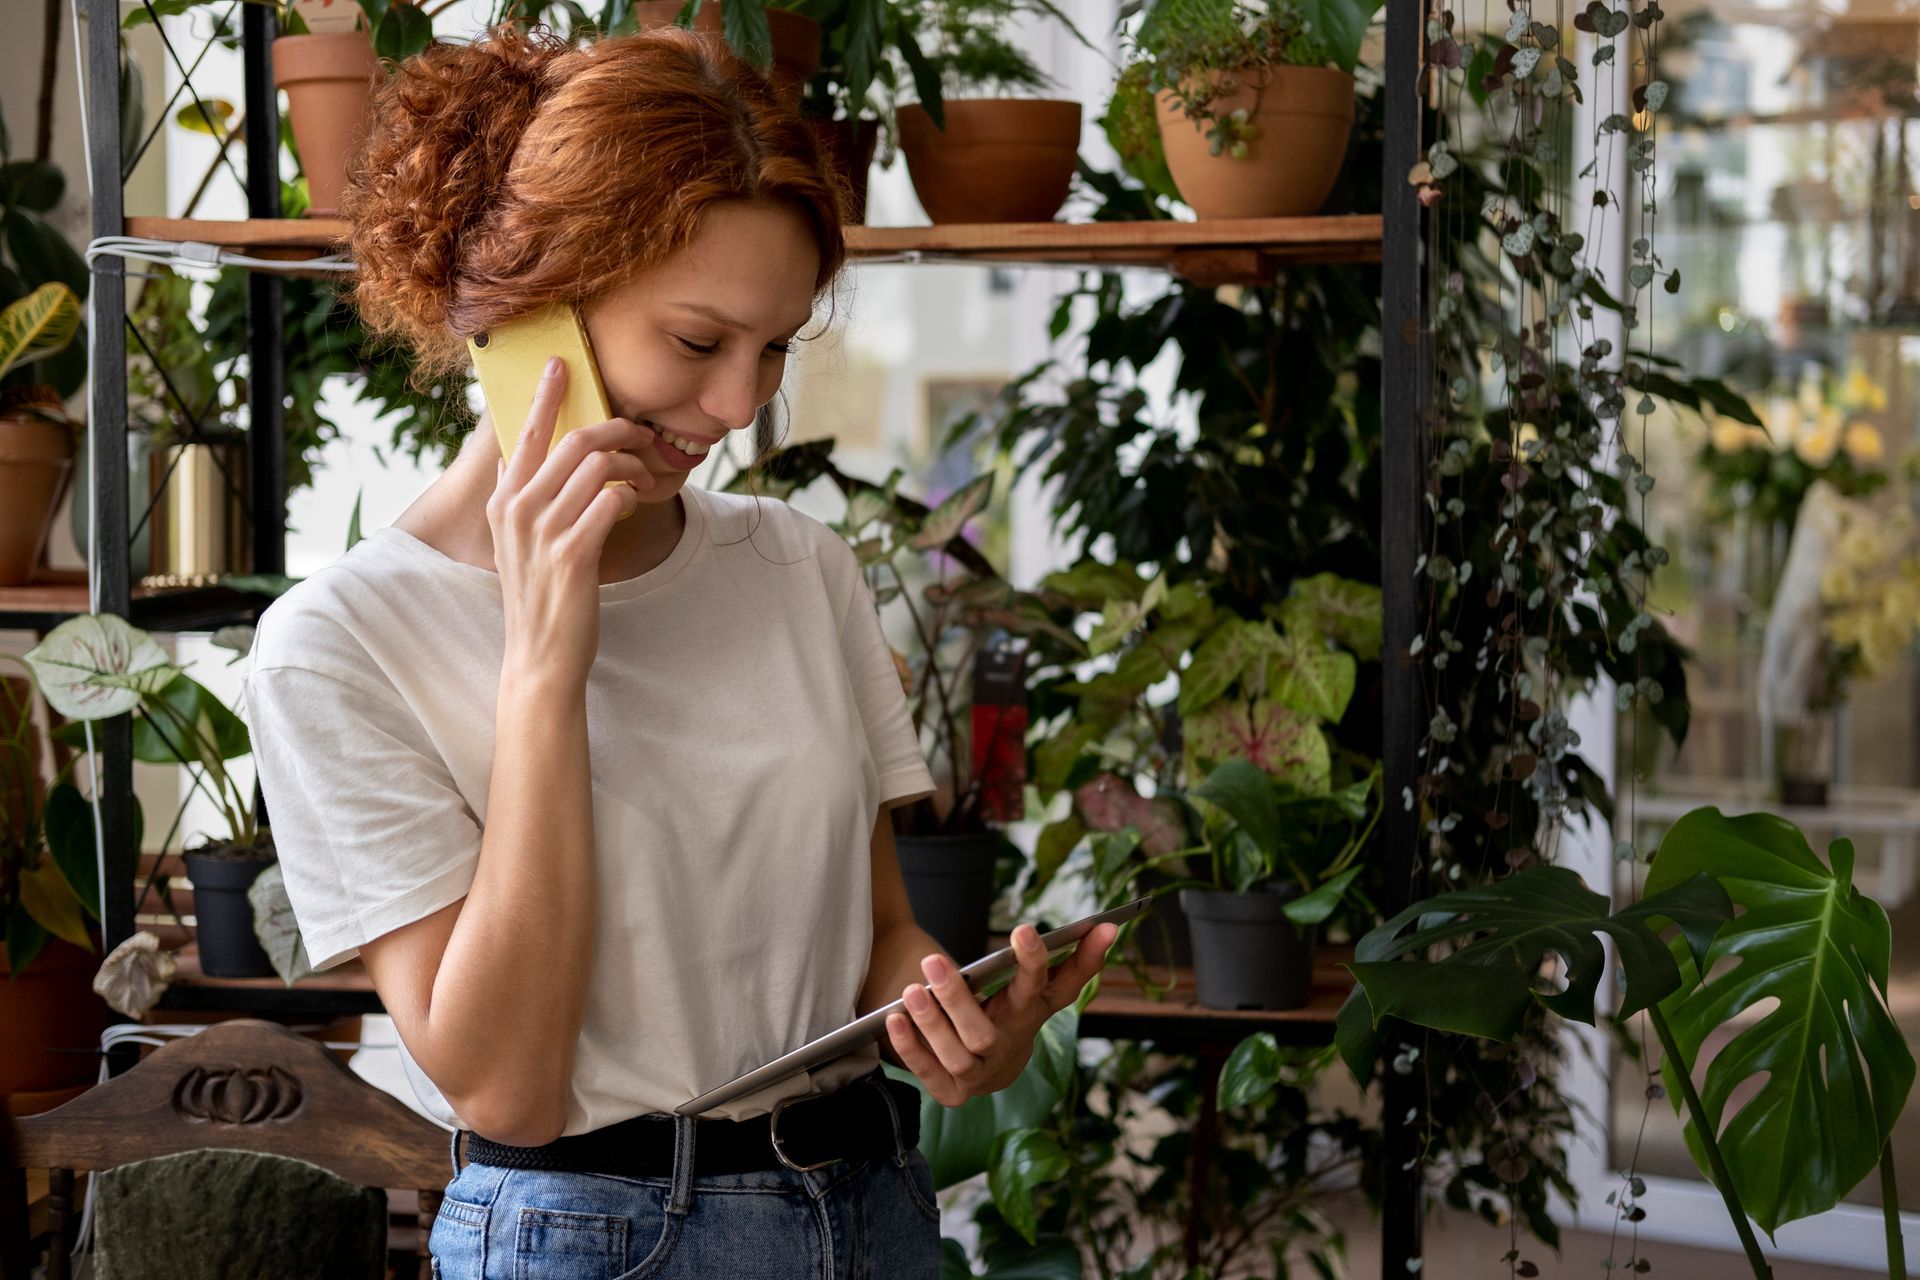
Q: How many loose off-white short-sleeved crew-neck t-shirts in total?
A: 1